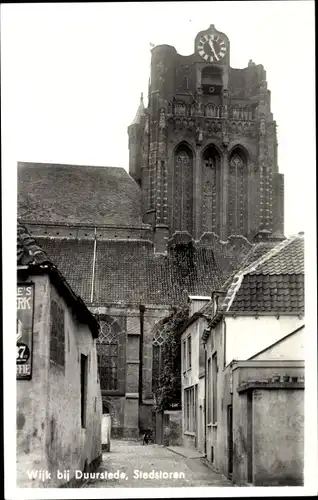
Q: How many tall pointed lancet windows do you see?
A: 3